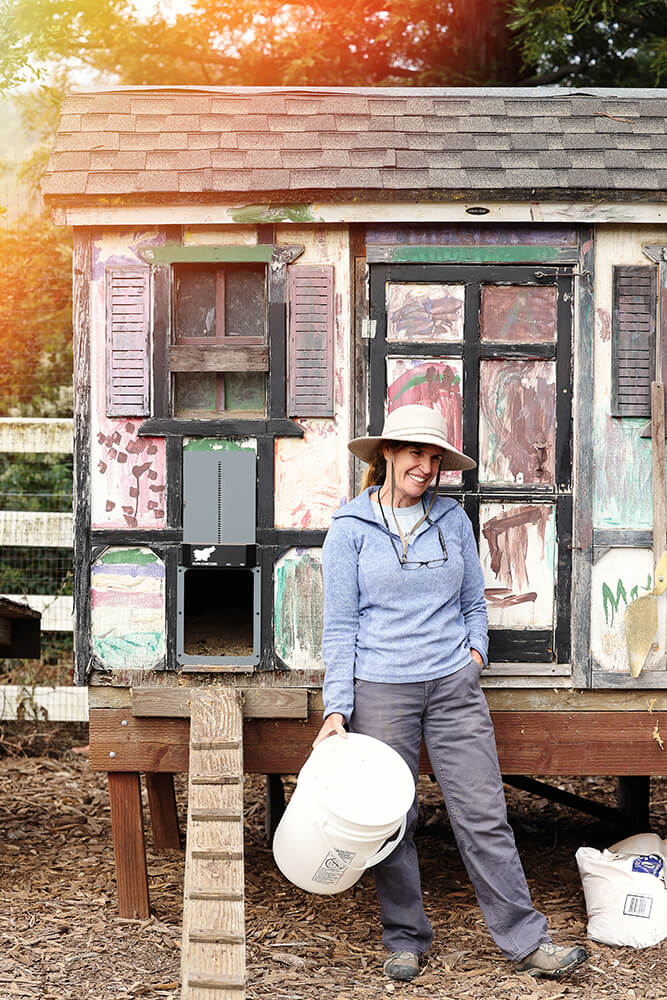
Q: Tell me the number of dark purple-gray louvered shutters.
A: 1